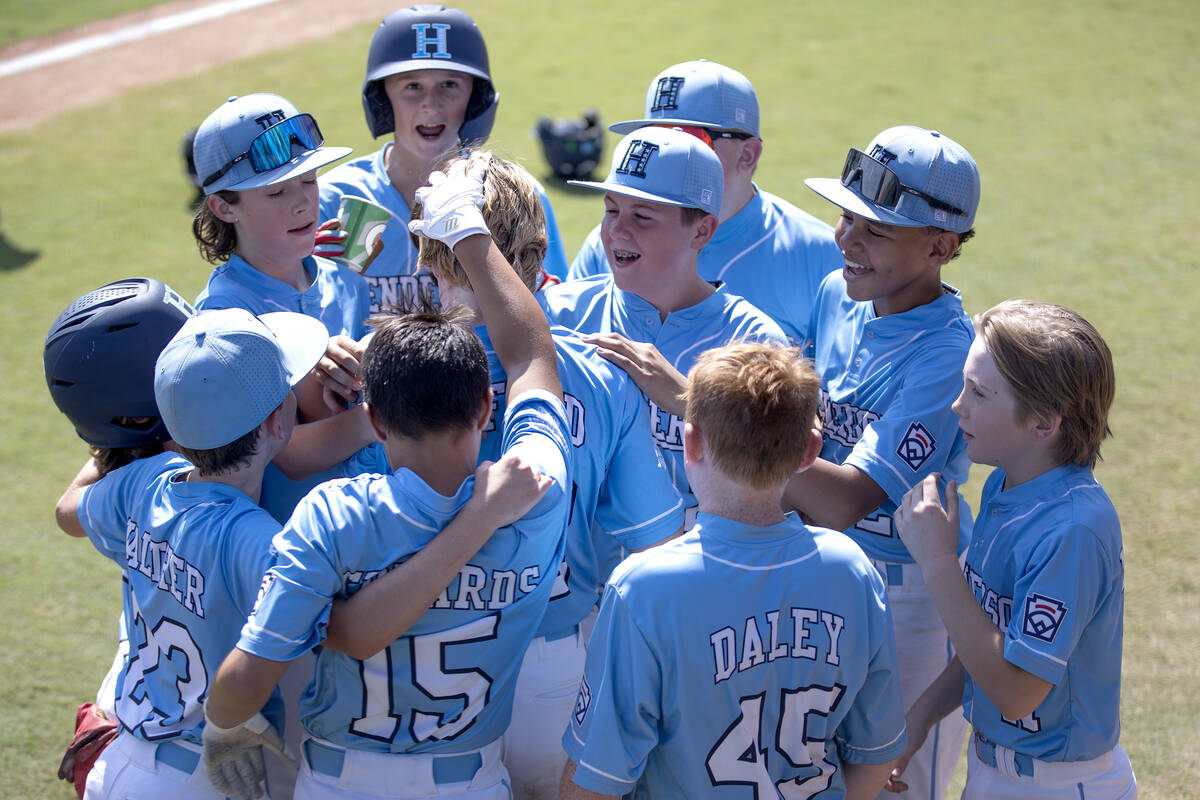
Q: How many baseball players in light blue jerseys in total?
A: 11